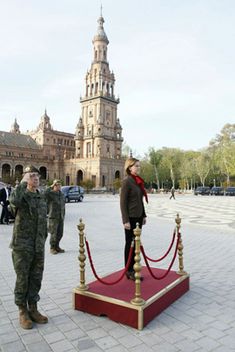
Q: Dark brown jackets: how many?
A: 1